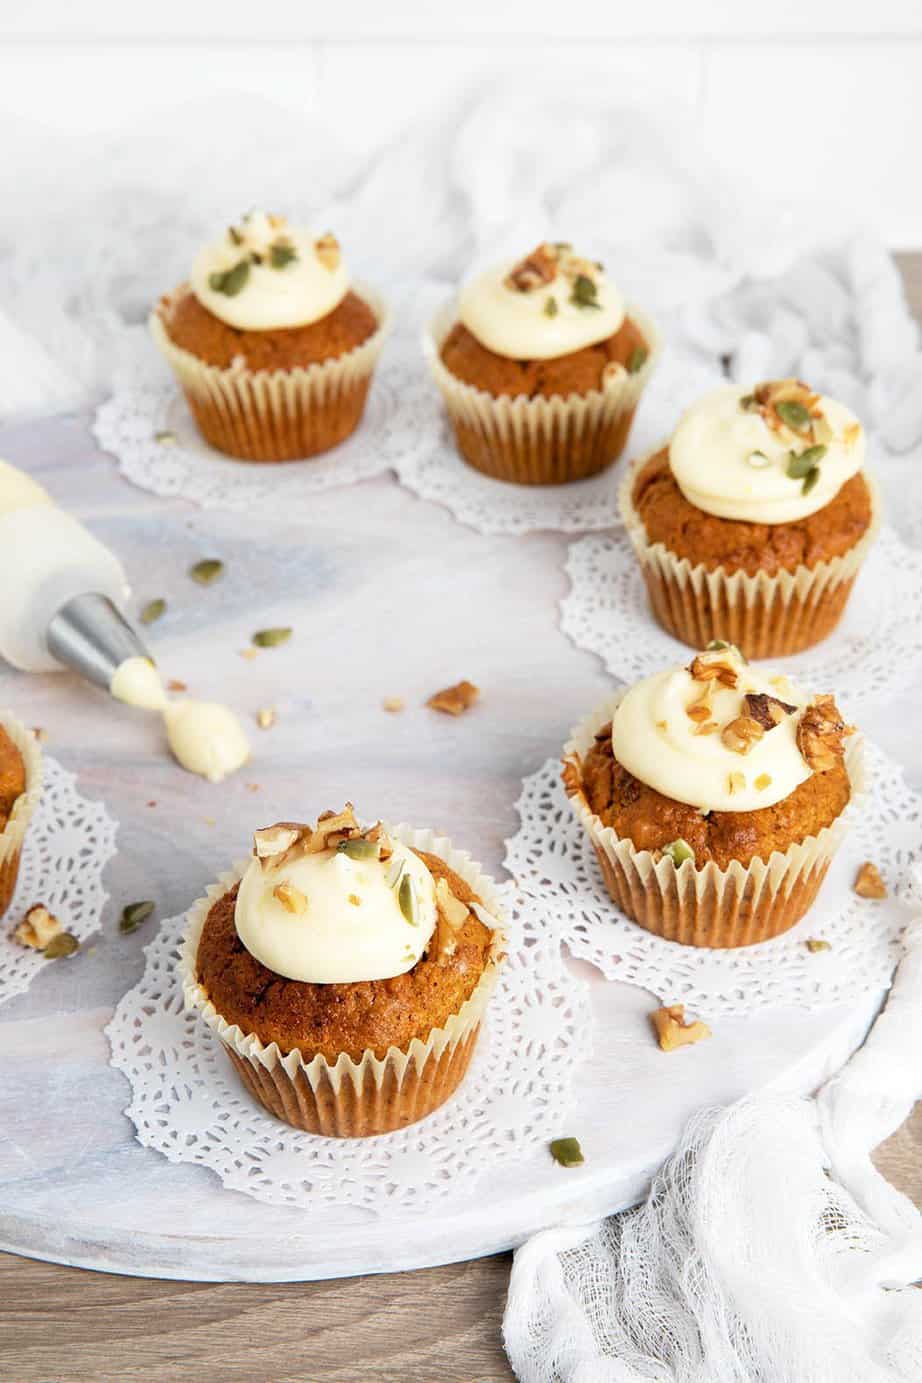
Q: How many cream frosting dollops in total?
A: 6